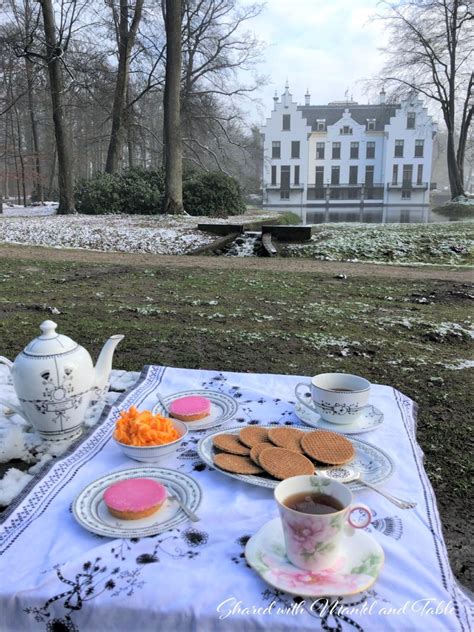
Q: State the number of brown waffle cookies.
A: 7